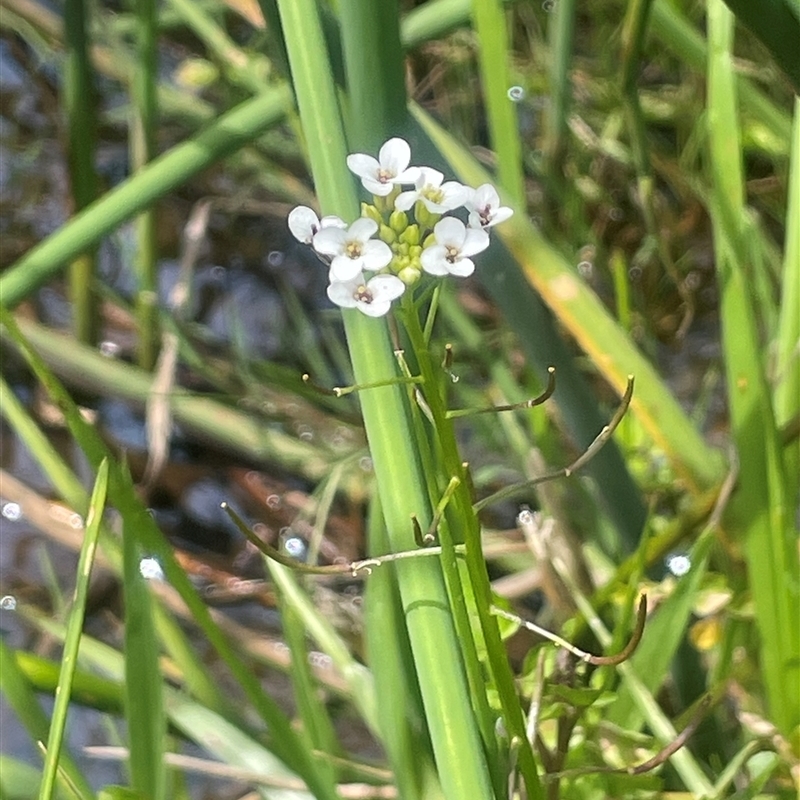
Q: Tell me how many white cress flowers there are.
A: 7